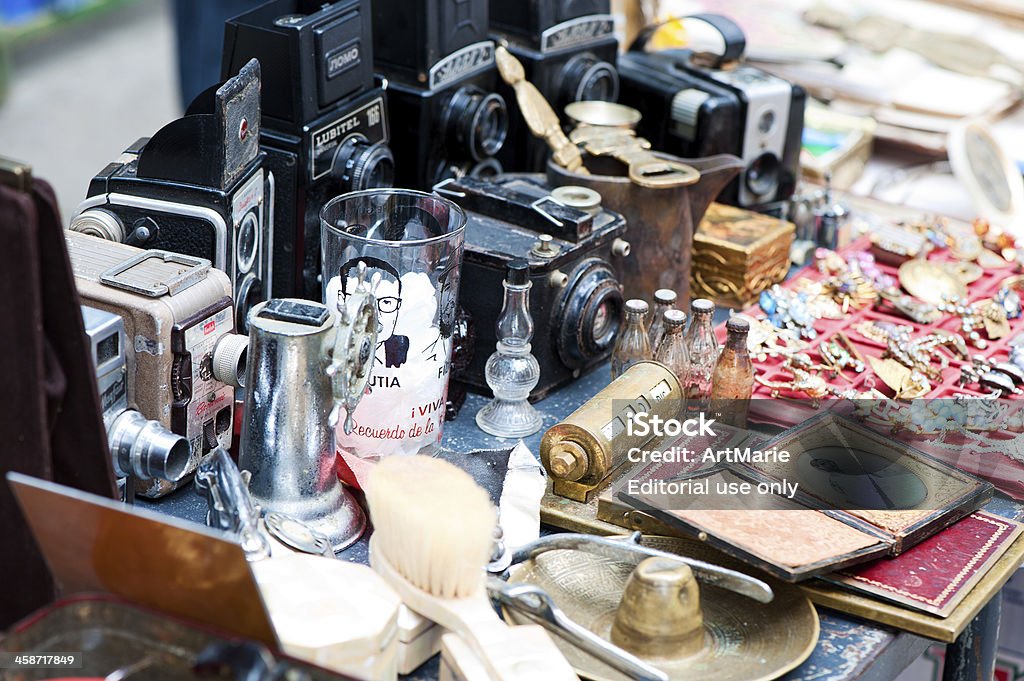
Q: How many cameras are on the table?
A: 8